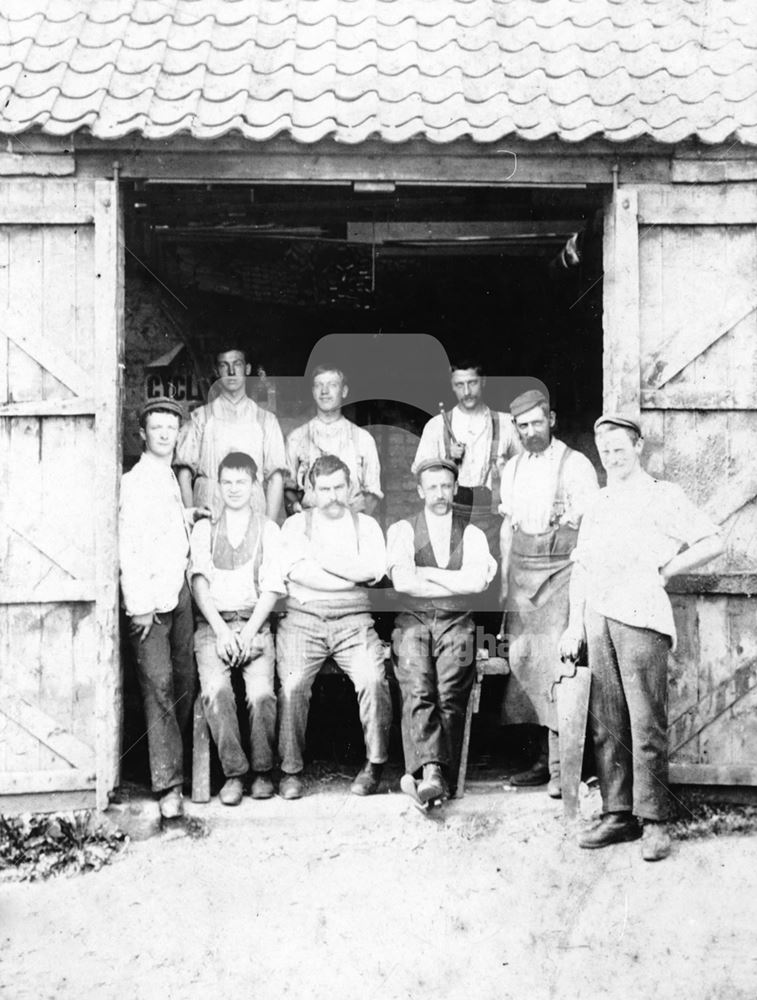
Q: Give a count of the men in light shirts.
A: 9